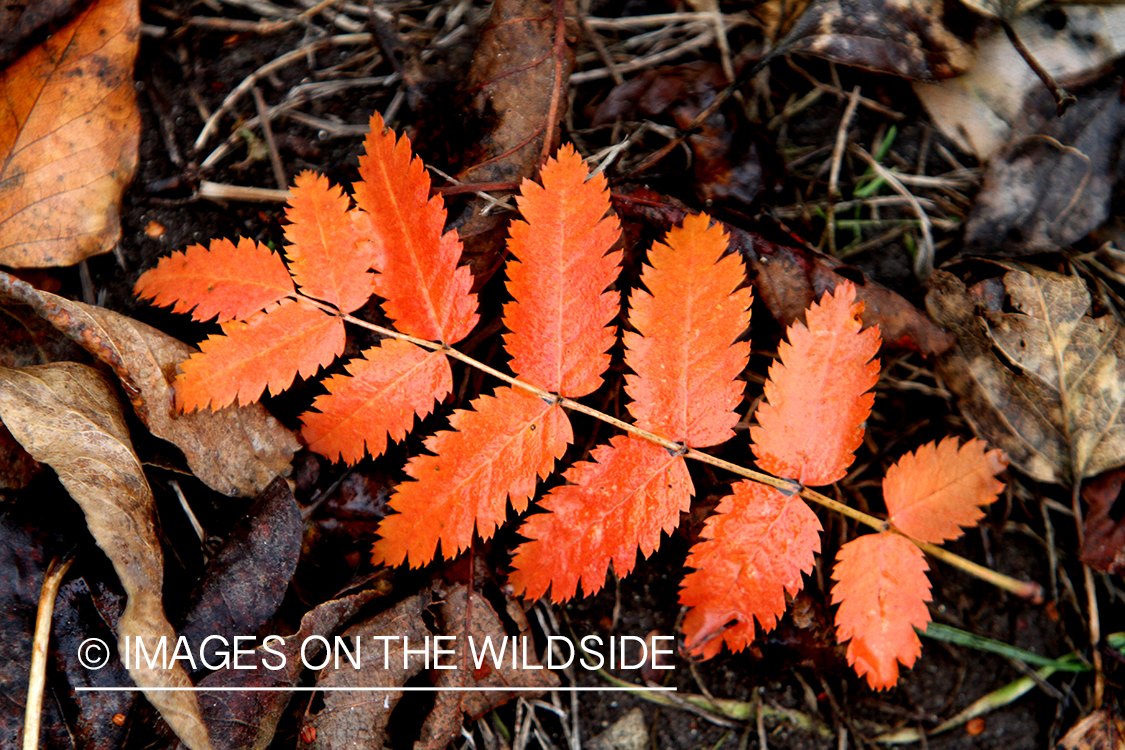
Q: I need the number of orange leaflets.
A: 13